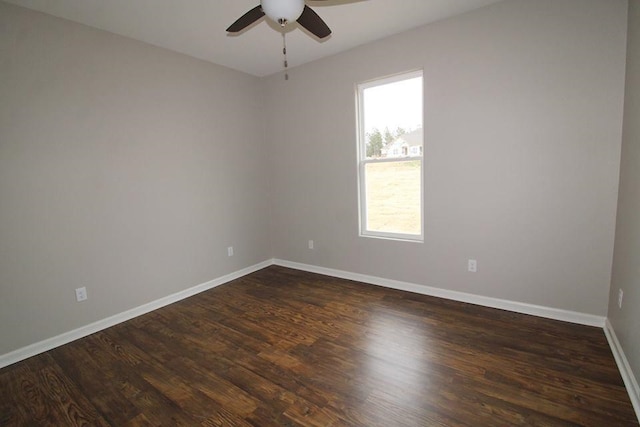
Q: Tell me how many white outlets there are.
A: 5